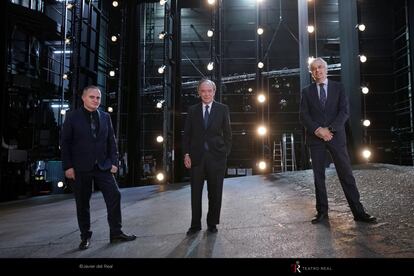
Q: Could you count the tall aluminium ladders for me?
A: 2